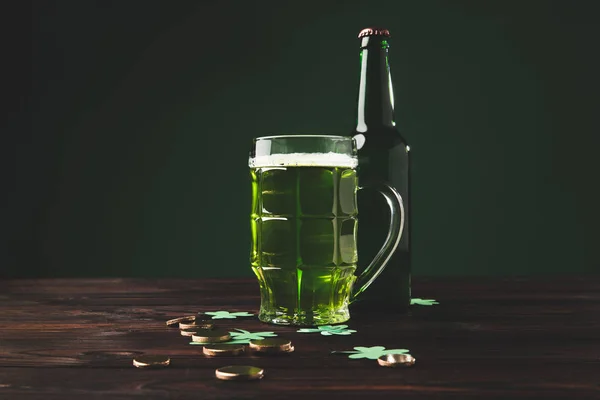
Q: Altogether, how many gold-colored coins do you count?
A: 9